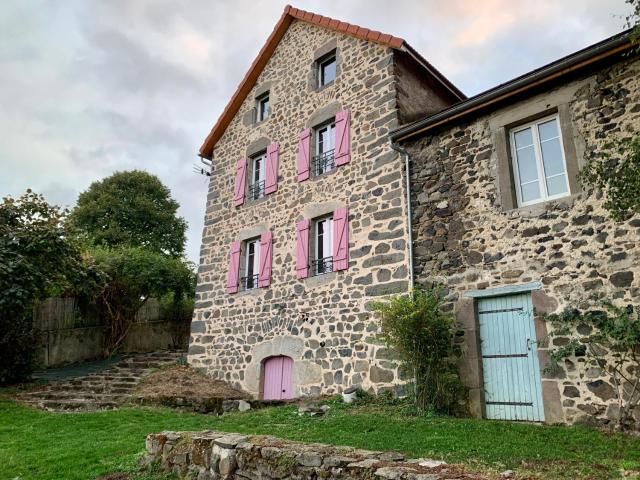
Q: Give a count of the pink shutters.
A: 8